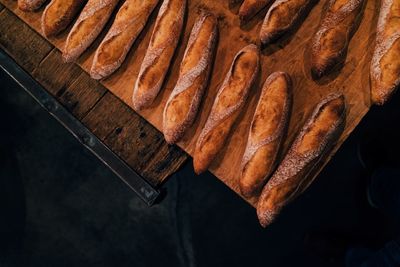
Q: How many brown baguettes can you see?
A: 13